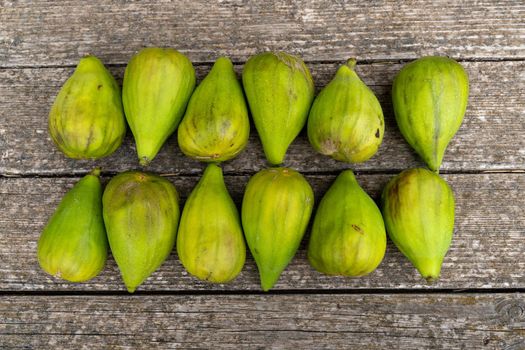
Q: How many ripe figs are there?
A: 12